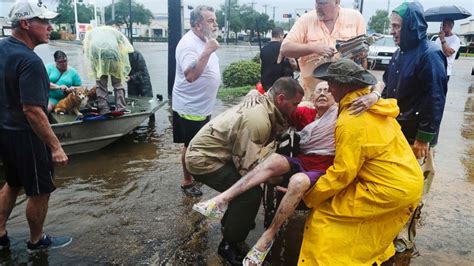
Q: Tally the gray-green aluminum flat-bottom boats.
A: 1